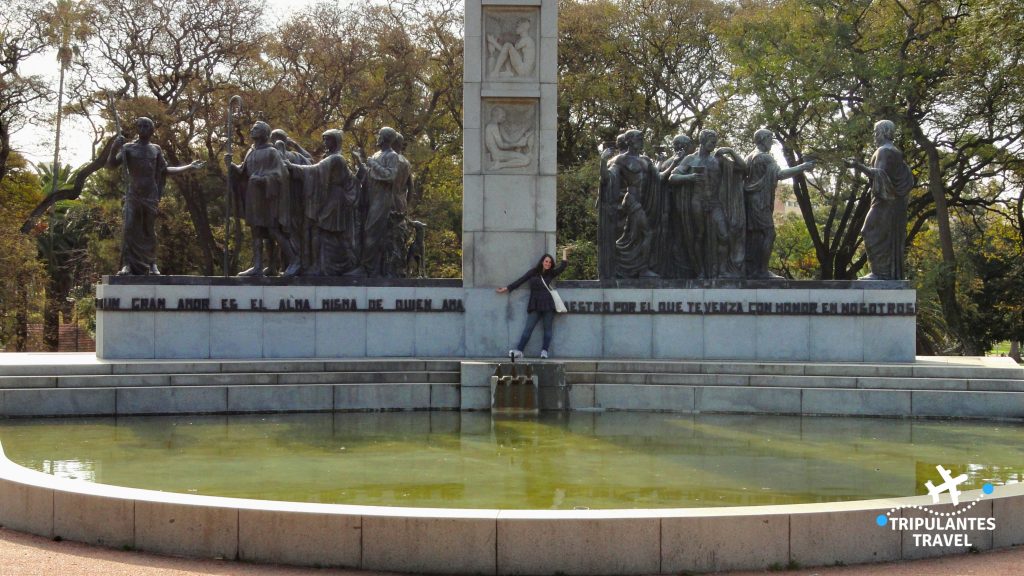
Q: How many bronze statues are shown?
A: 12